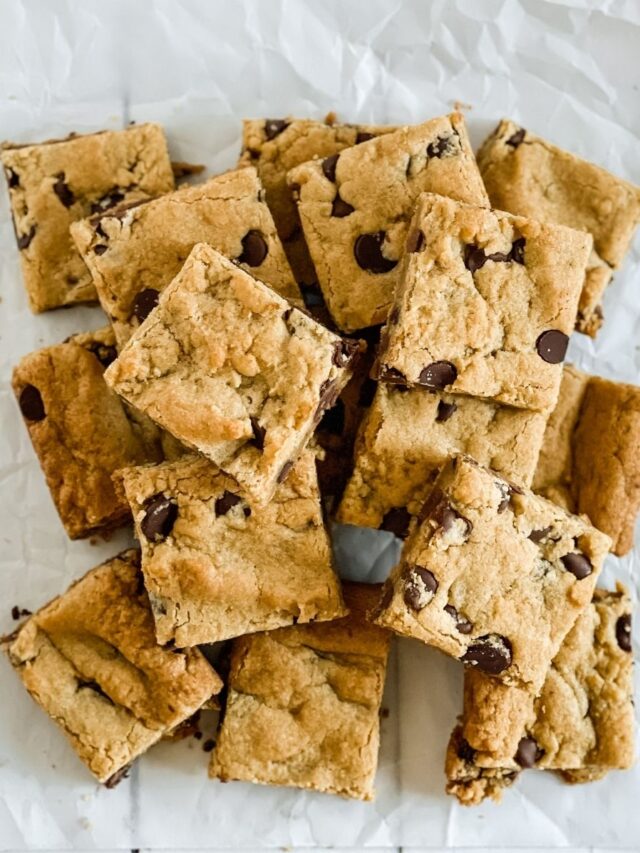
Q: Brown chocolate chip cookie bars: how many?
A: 15